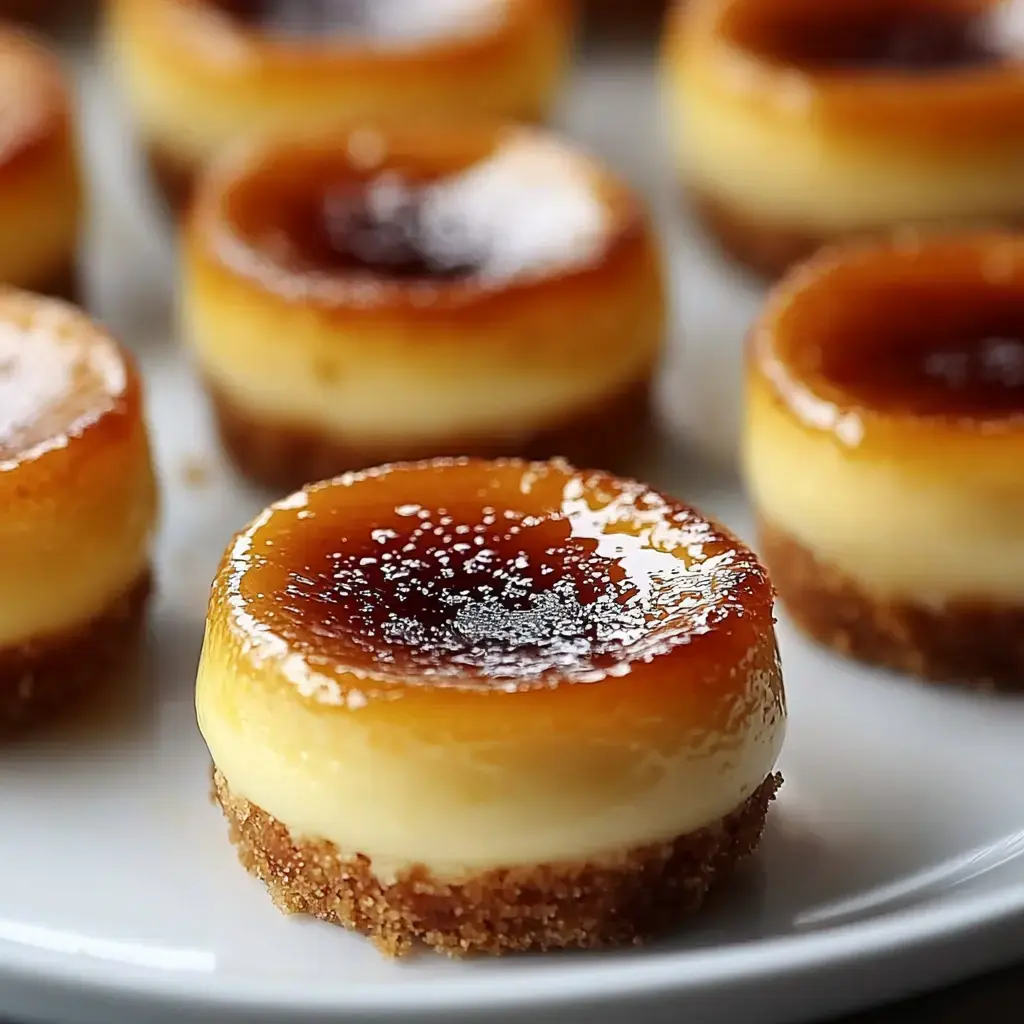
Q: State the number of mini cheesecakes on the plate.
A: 7